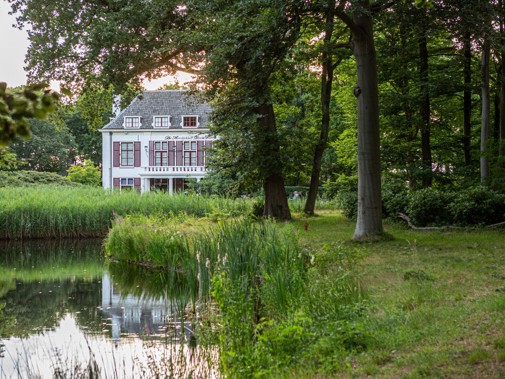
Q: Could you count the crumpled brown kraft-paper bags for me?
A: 0